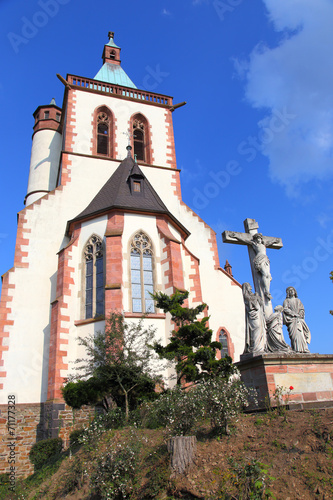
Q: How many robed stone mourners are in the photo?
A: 3